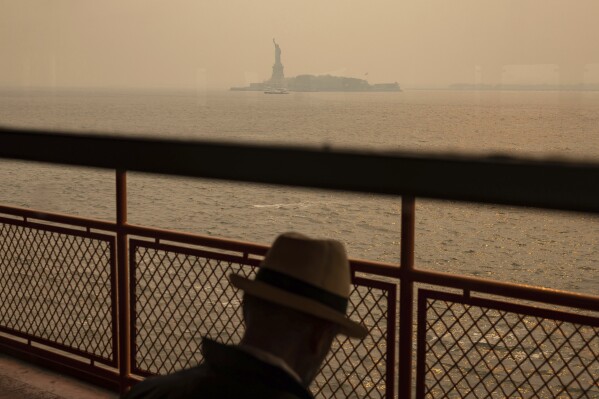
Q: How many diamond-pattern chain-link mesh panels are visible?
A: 3